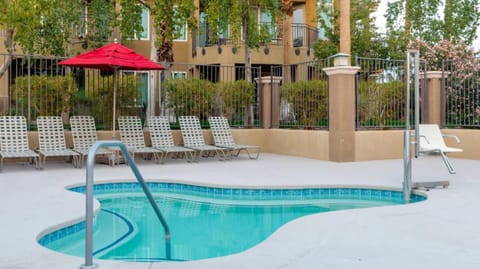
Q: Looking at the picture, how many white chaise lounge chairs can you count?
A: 7